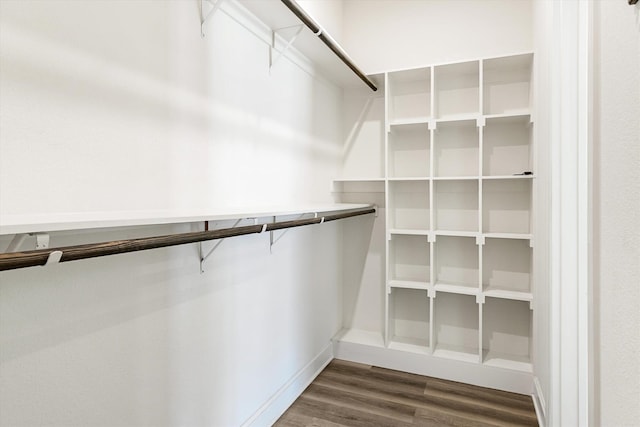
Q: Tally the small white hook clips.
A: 4